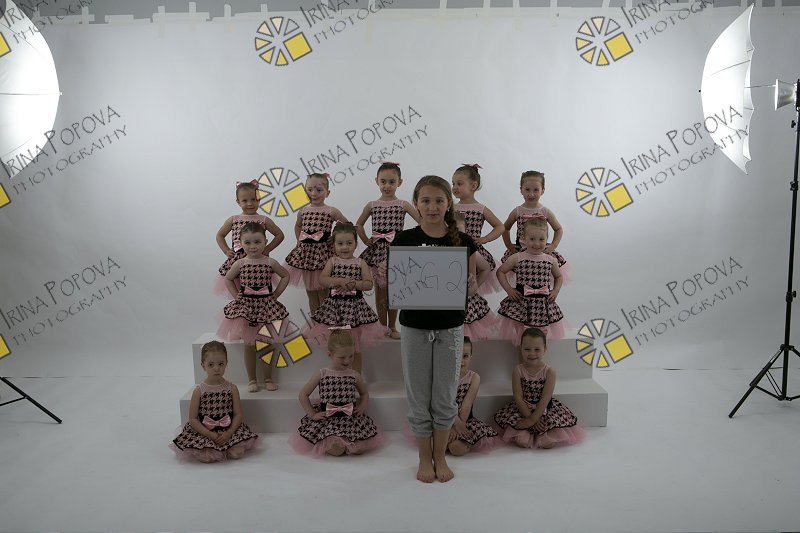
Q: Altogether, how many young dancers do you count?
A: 13